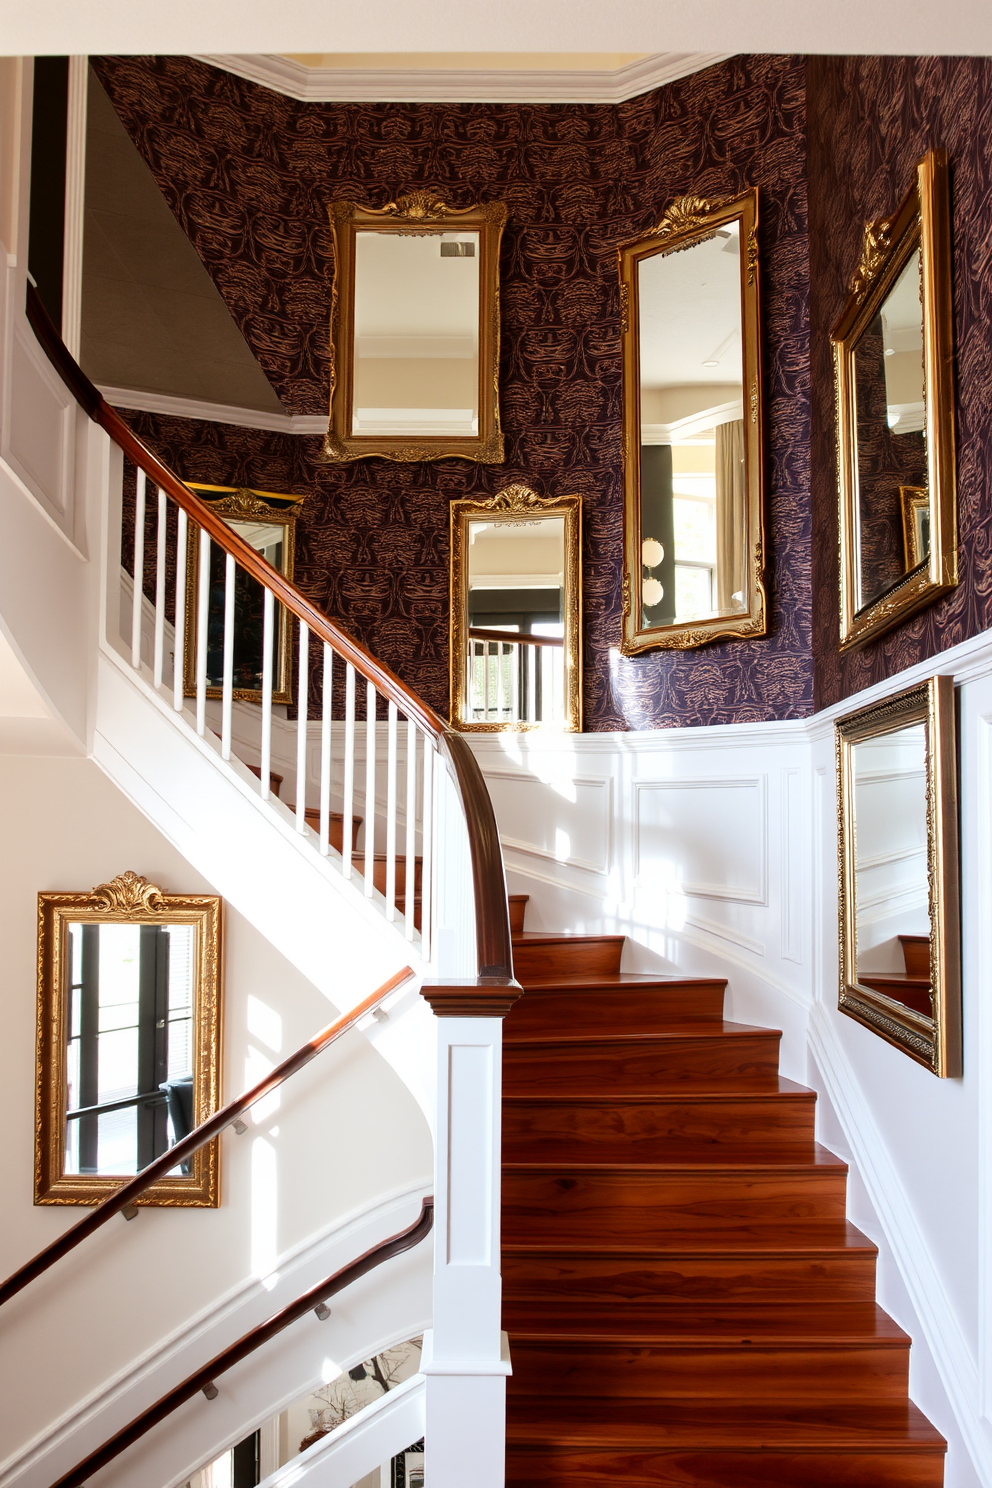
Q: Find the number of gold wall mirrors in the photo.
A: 7